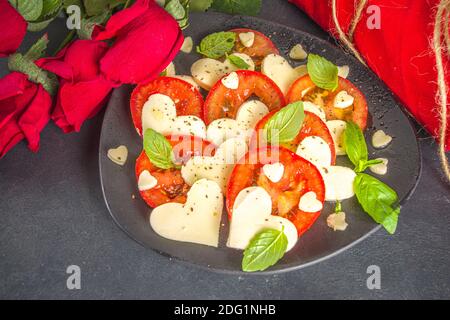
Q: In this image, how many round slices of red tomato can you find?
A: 7